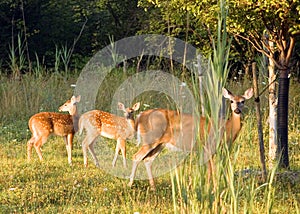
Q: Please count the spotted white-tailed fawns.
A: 2